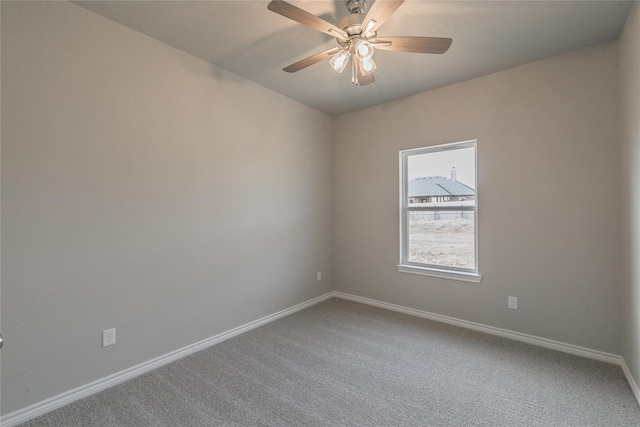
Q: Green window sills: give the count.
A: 0